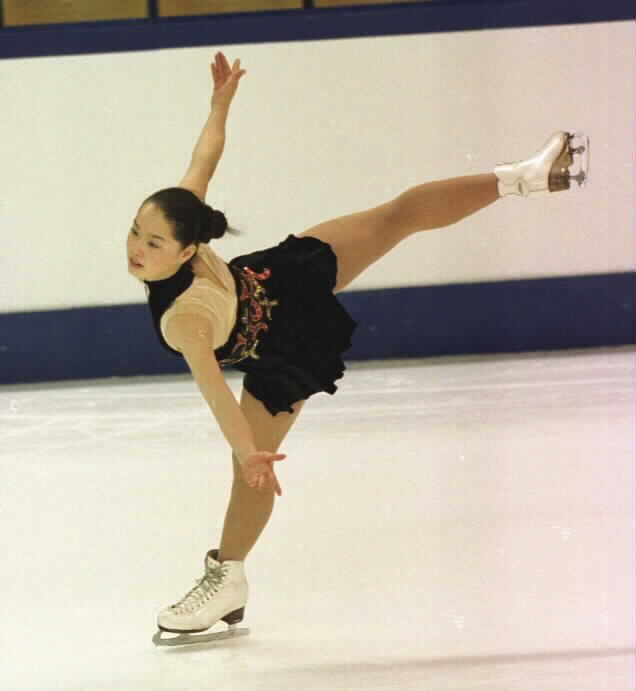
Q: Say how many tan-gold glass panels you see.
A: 3